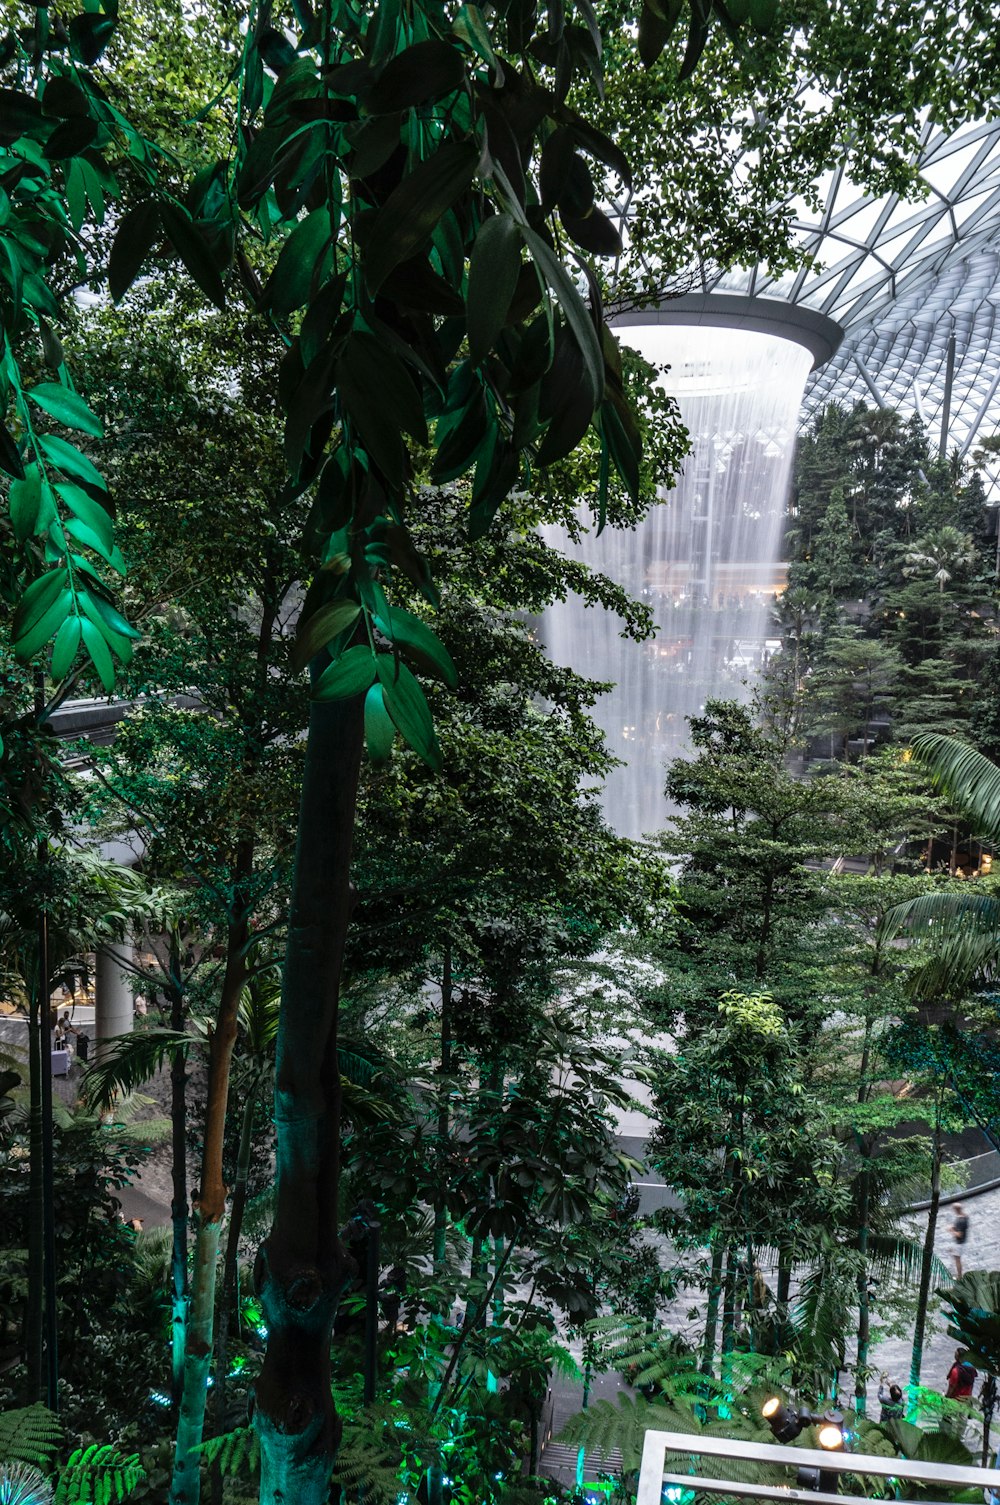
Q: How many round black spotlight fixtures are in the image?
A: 2